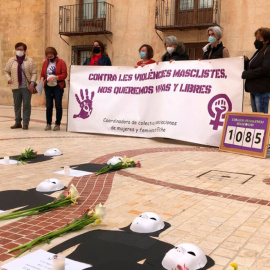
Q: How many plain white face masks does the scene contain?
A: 5